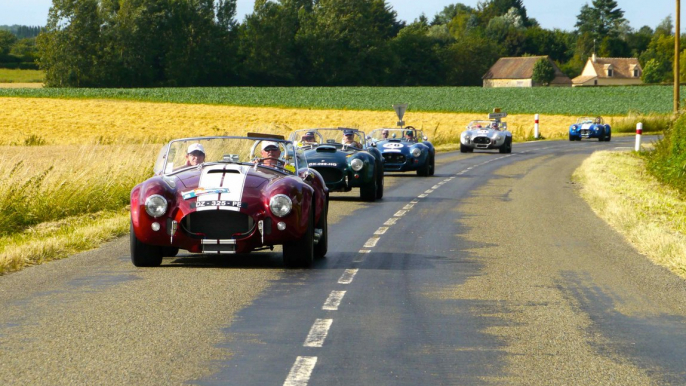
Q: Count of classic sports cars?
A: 5